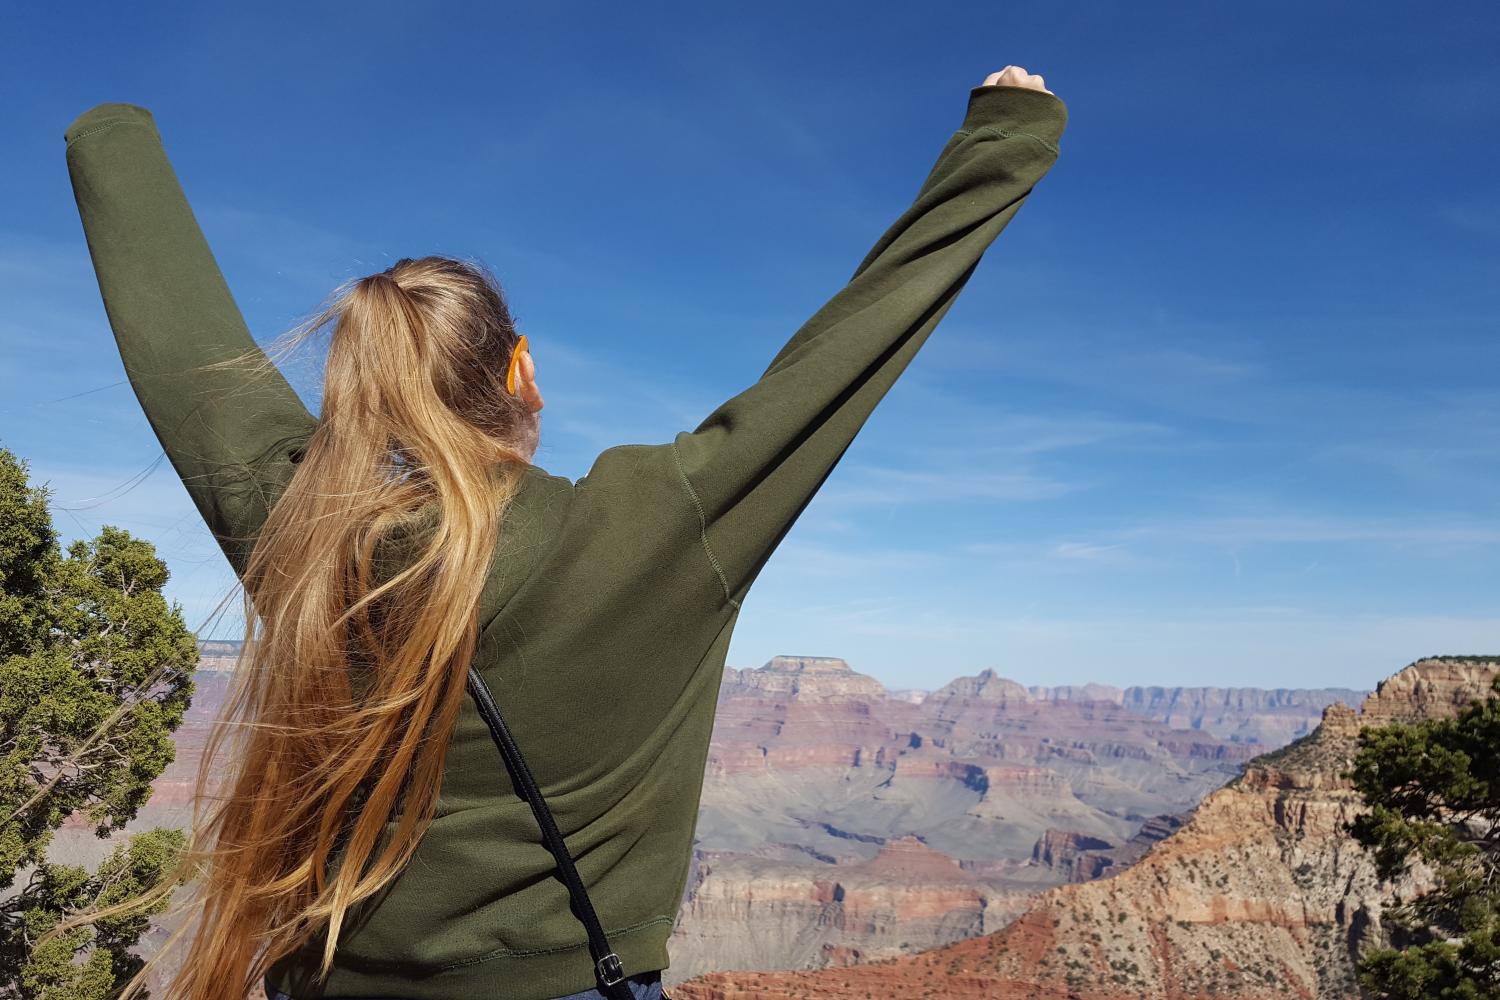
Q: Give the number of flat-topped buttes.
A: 1